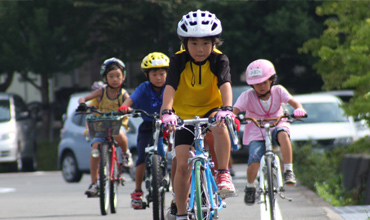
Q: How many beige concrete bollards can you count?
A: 0